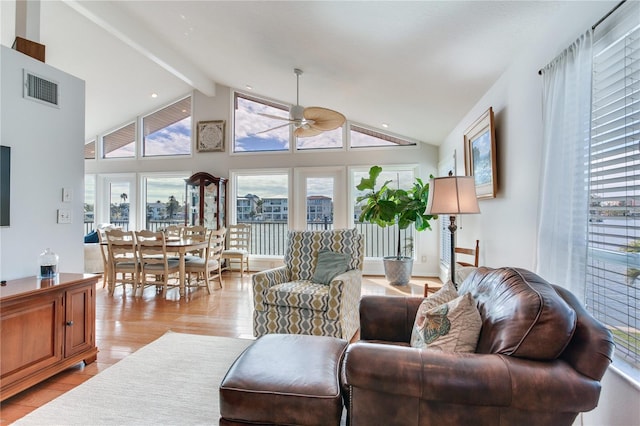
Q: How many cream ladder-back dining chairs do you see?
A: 7